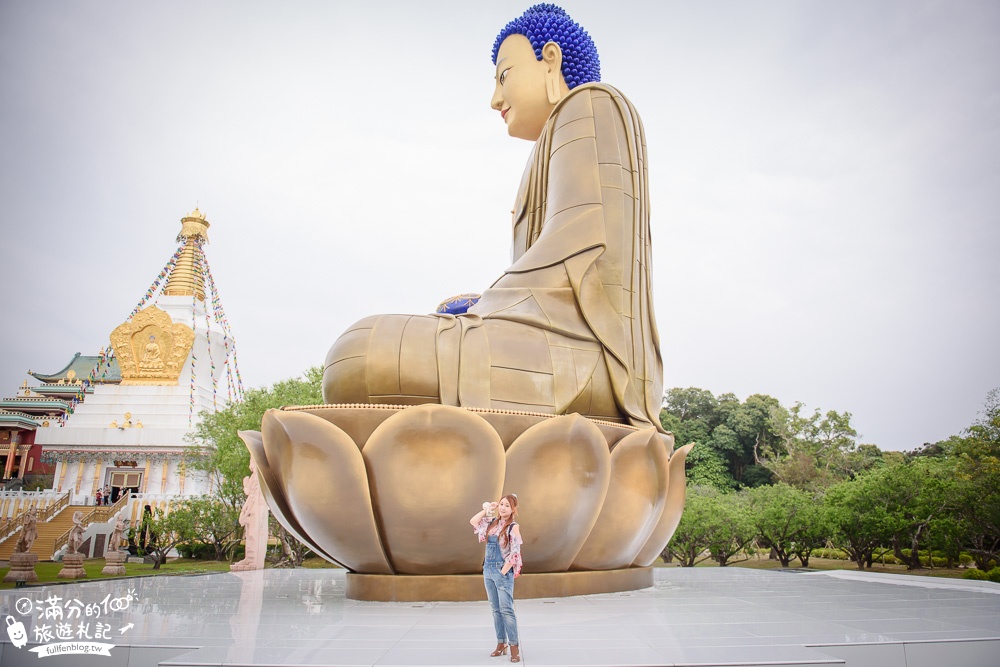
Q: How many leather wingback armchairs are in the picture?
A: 0